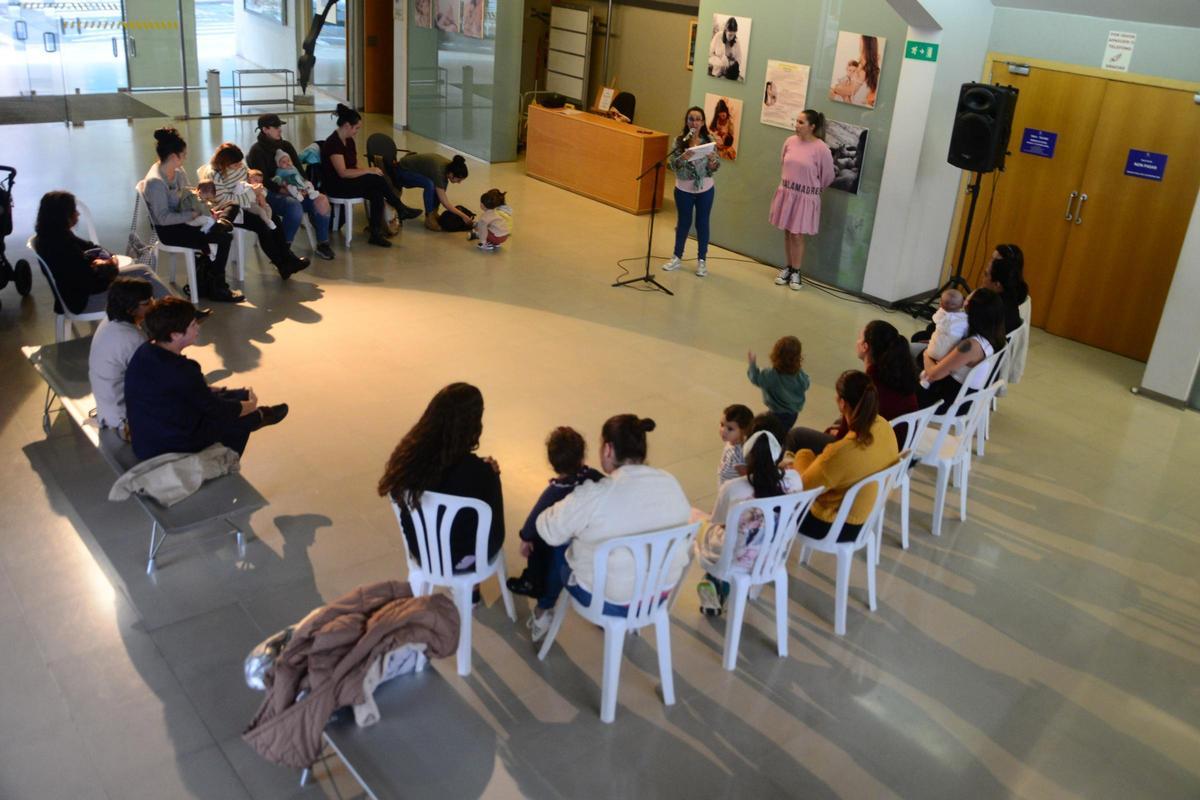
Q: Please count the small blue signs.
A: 2